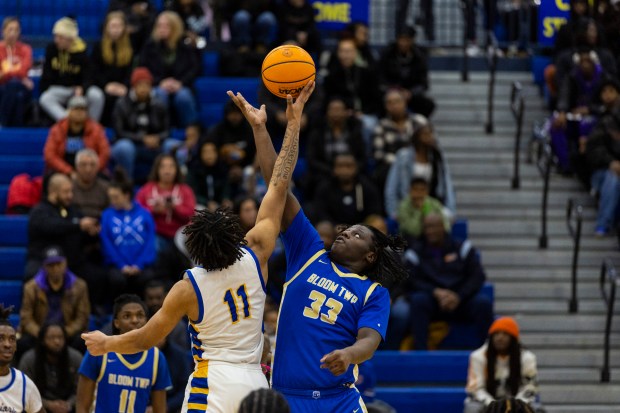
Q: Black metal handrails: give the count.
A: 6